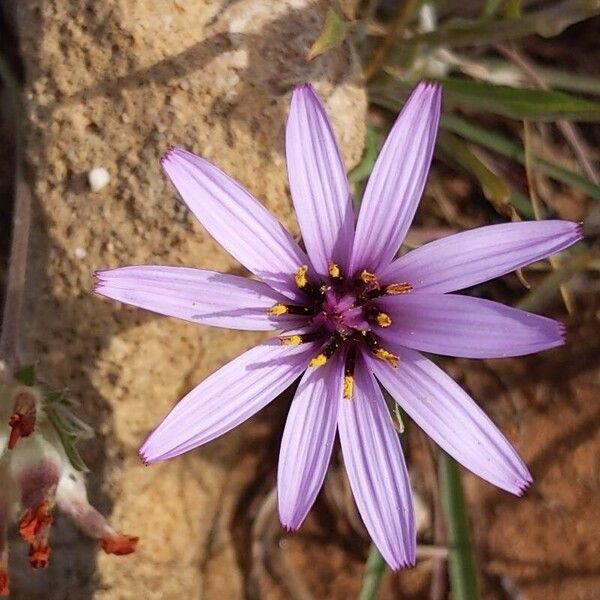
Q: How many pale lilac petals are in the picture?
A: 10